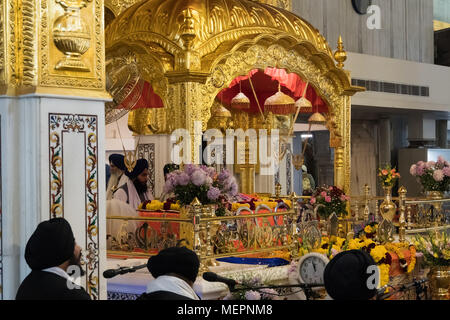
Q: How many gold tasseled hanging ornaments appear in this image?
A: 5